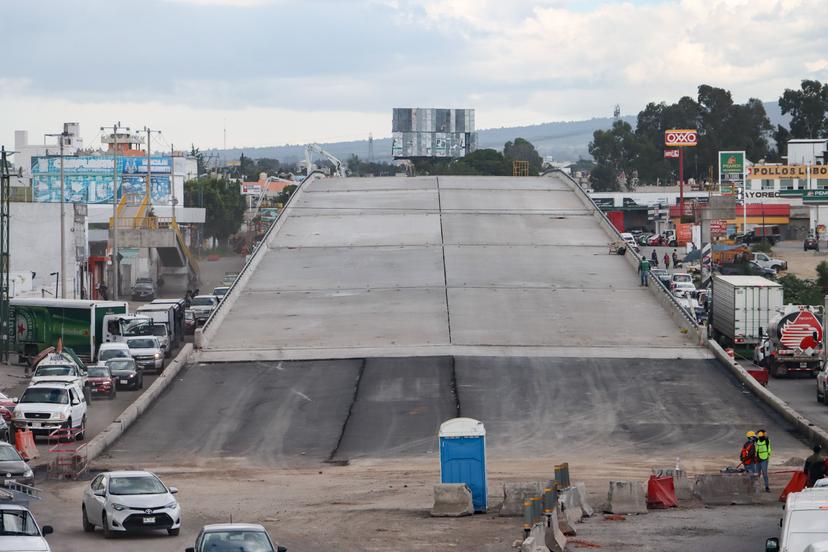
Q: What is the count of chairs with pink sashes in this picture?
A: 0